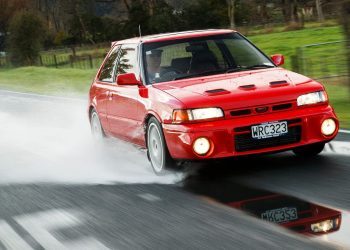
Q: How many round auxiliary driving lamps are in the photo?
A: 2